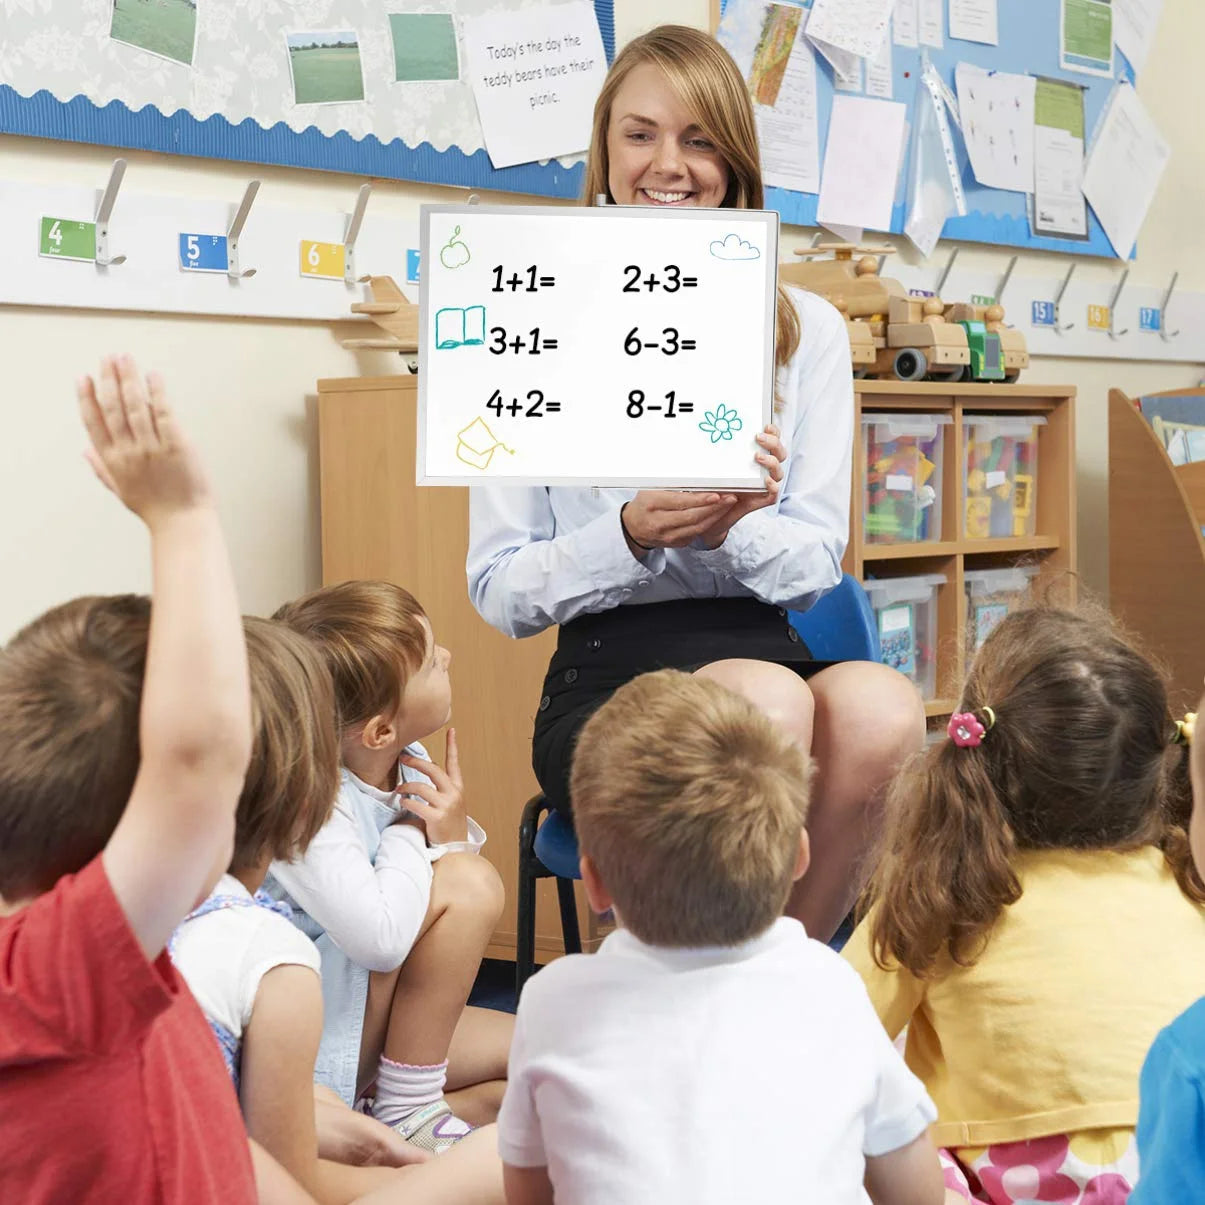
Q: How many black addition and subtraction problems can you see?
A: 6